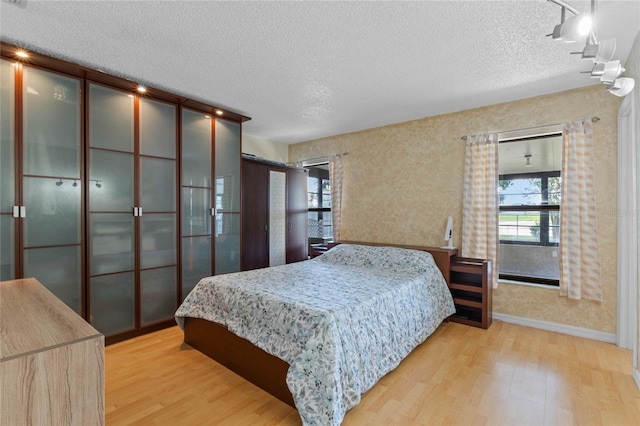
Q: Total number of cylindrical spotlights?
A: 4